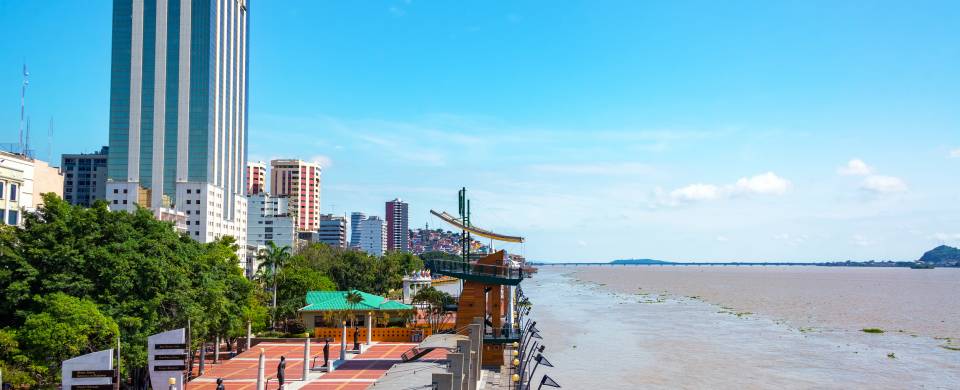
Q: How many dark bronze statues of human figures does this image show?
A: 4